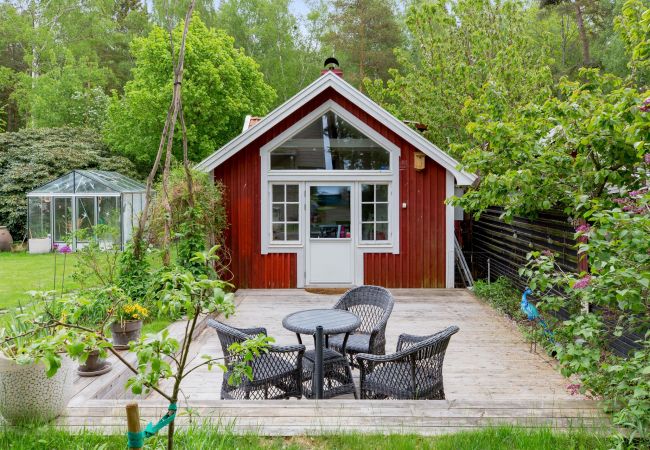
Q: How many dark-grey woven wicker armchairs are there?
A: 3